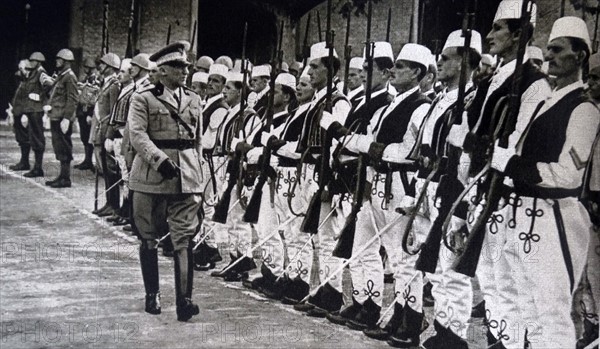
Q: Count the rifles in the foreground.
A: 6